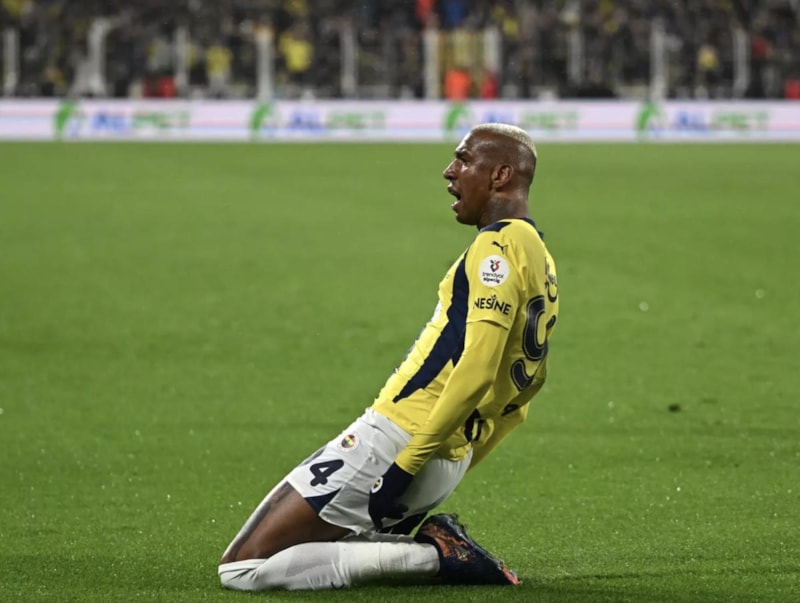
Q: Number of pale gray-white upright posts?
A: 10